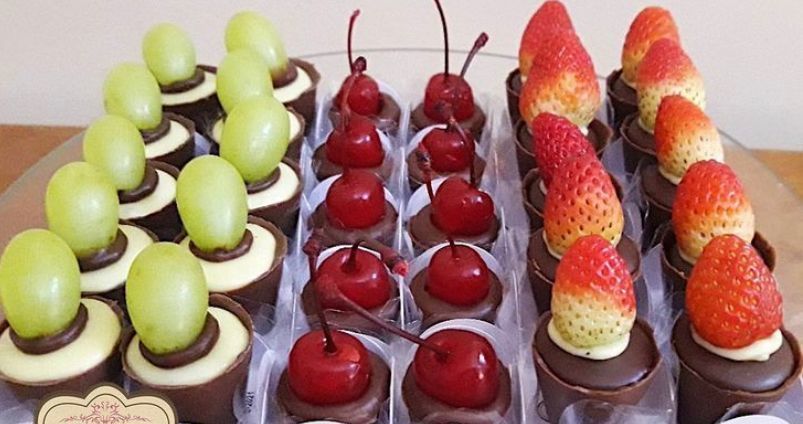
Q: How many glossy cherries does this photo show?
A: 10